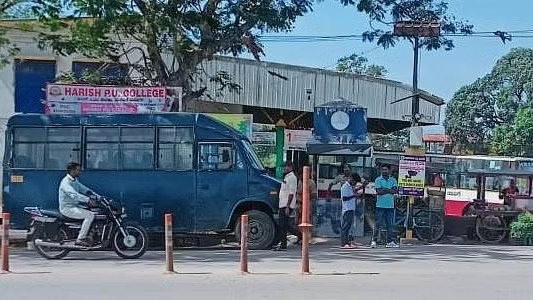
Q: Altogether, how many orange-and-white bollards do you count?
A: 4